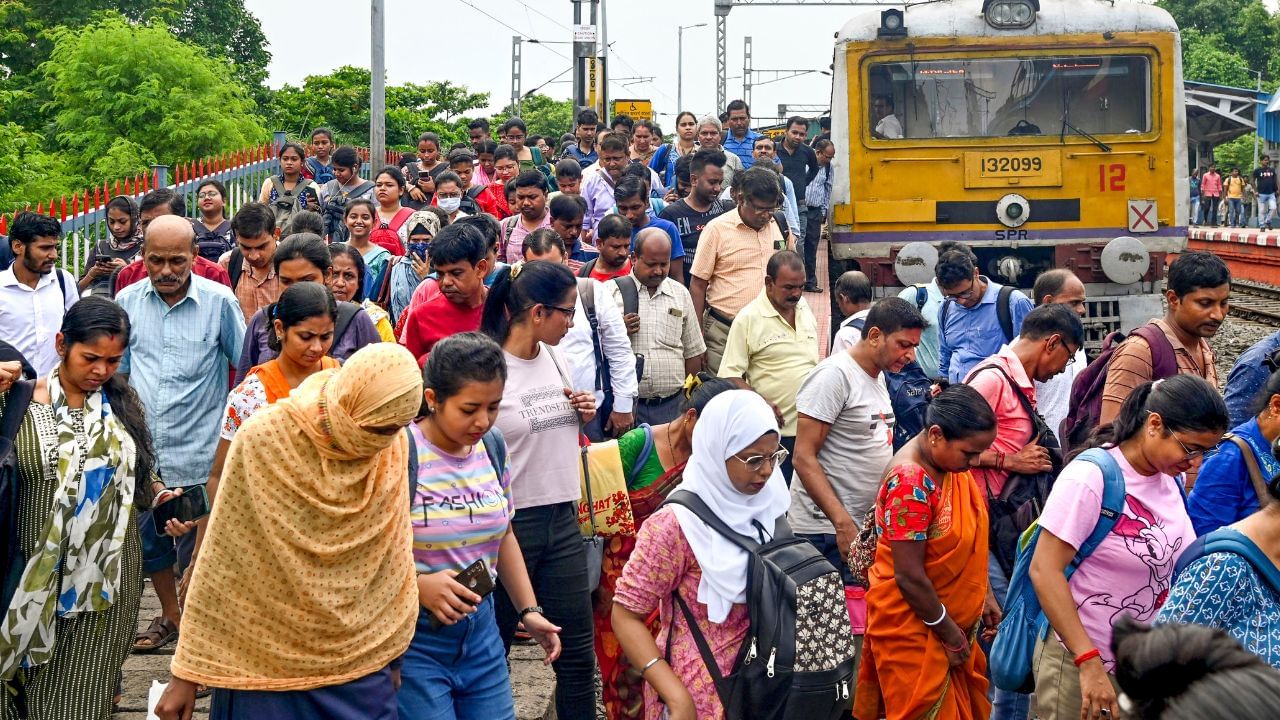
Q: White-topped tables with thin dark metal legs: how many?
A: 0